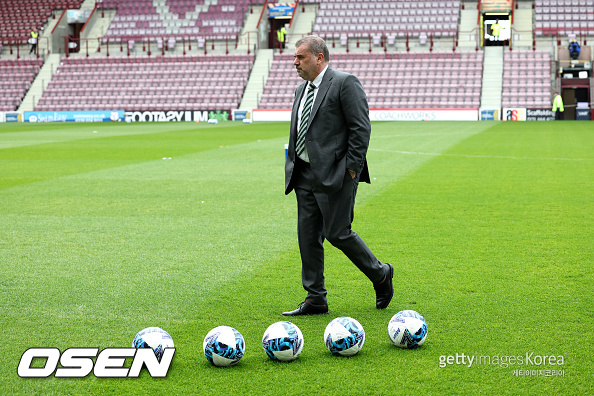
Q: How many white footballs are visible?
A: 5